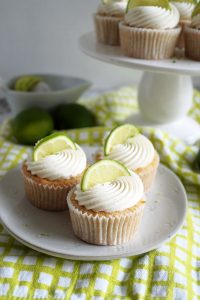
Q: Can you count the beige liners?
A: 7